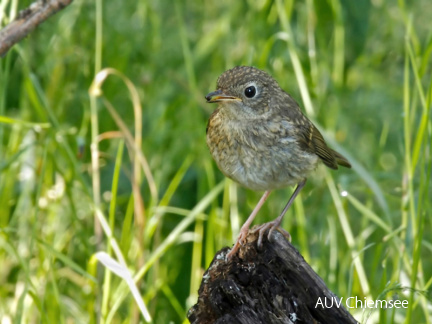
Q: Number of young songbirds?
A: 1